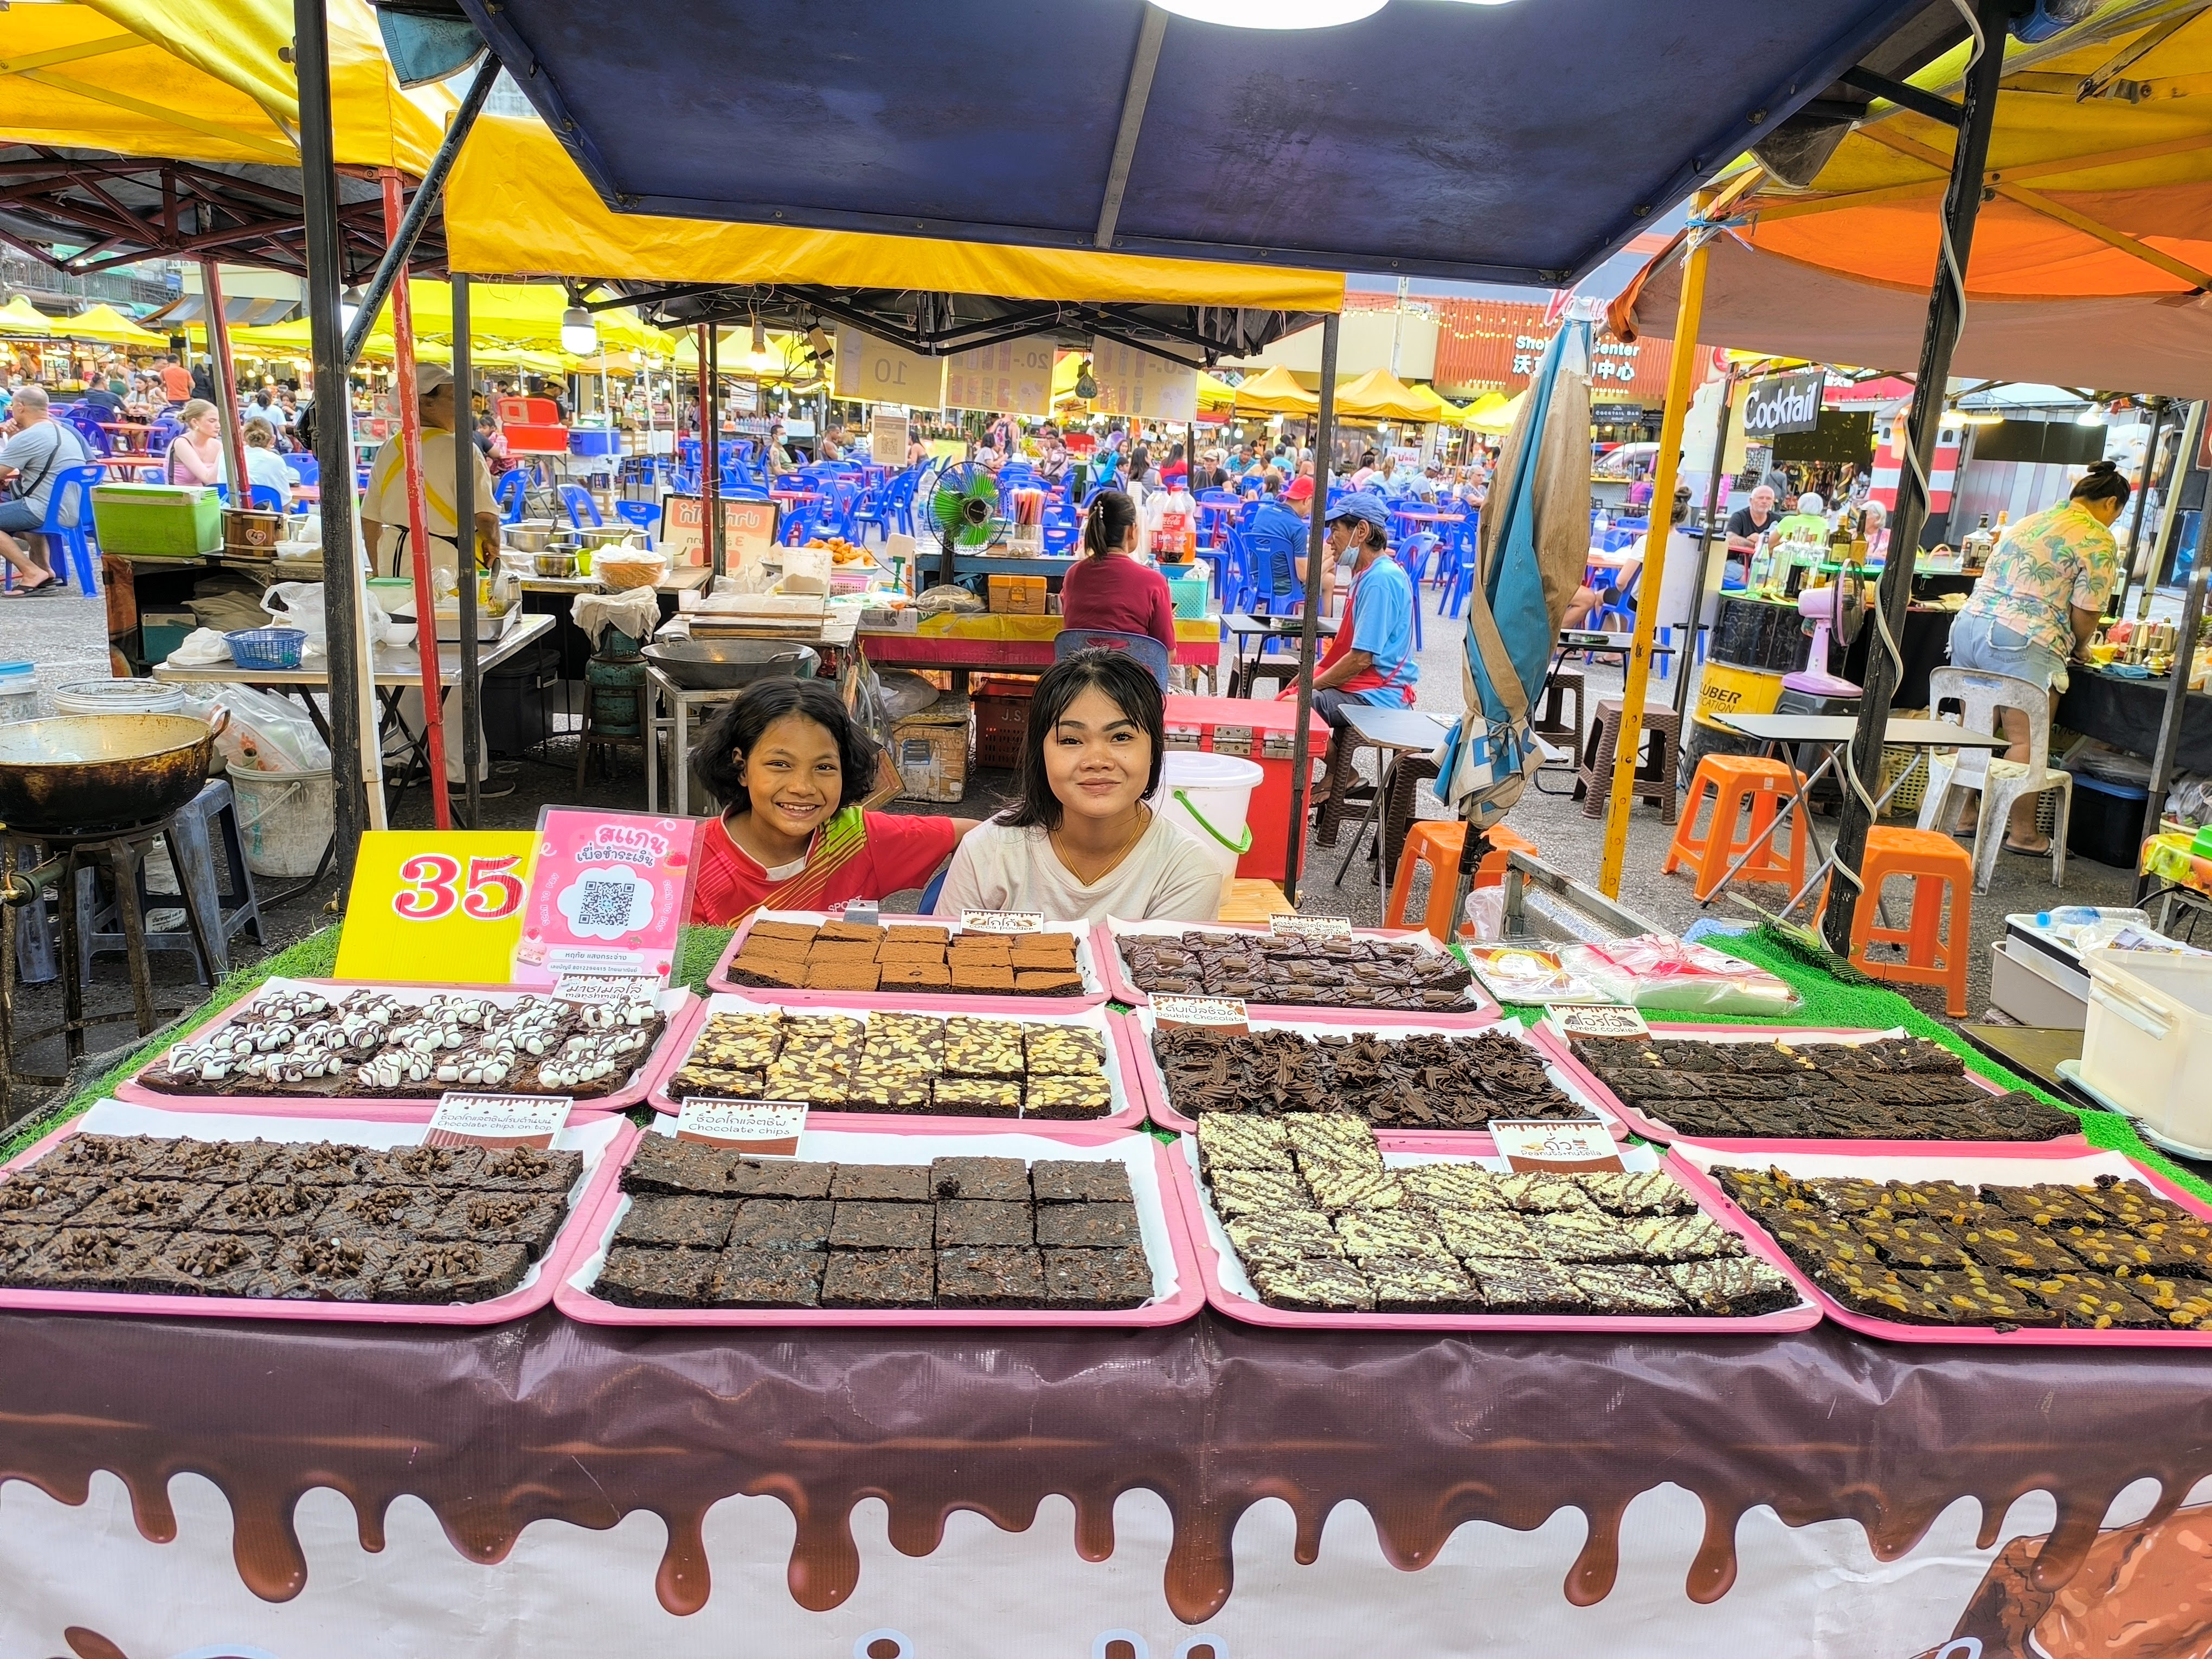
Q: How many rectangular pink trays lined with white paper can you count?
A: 10